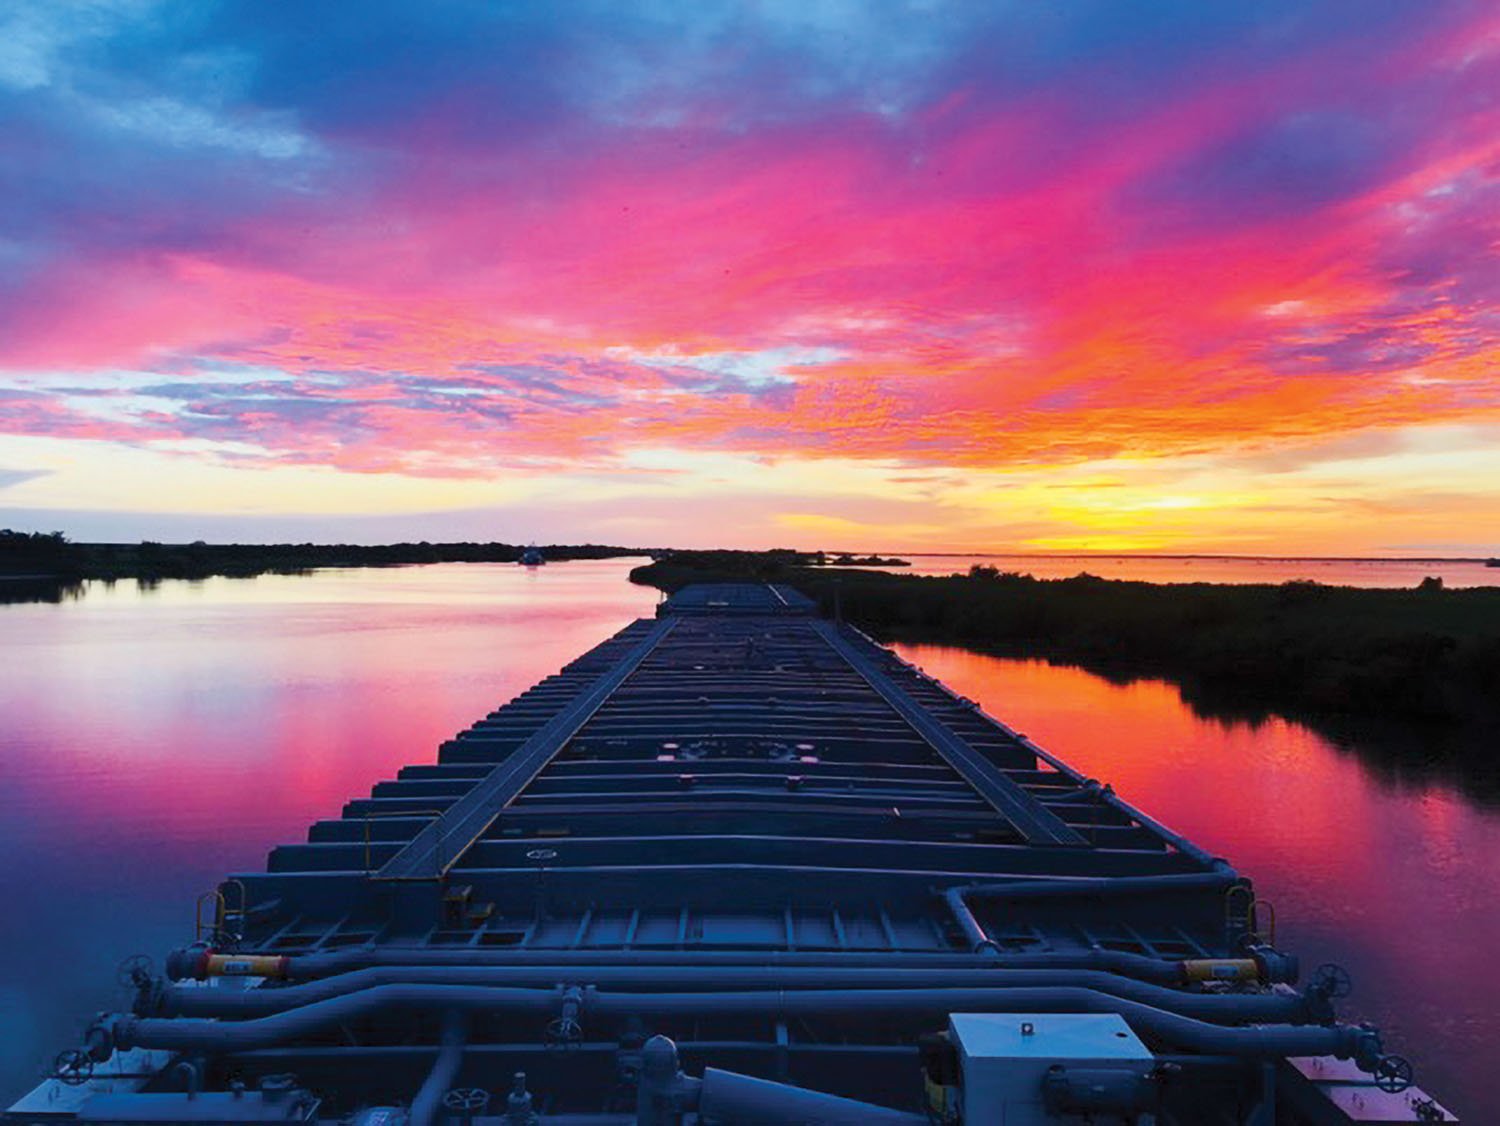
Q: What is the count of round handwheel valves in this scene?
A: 6